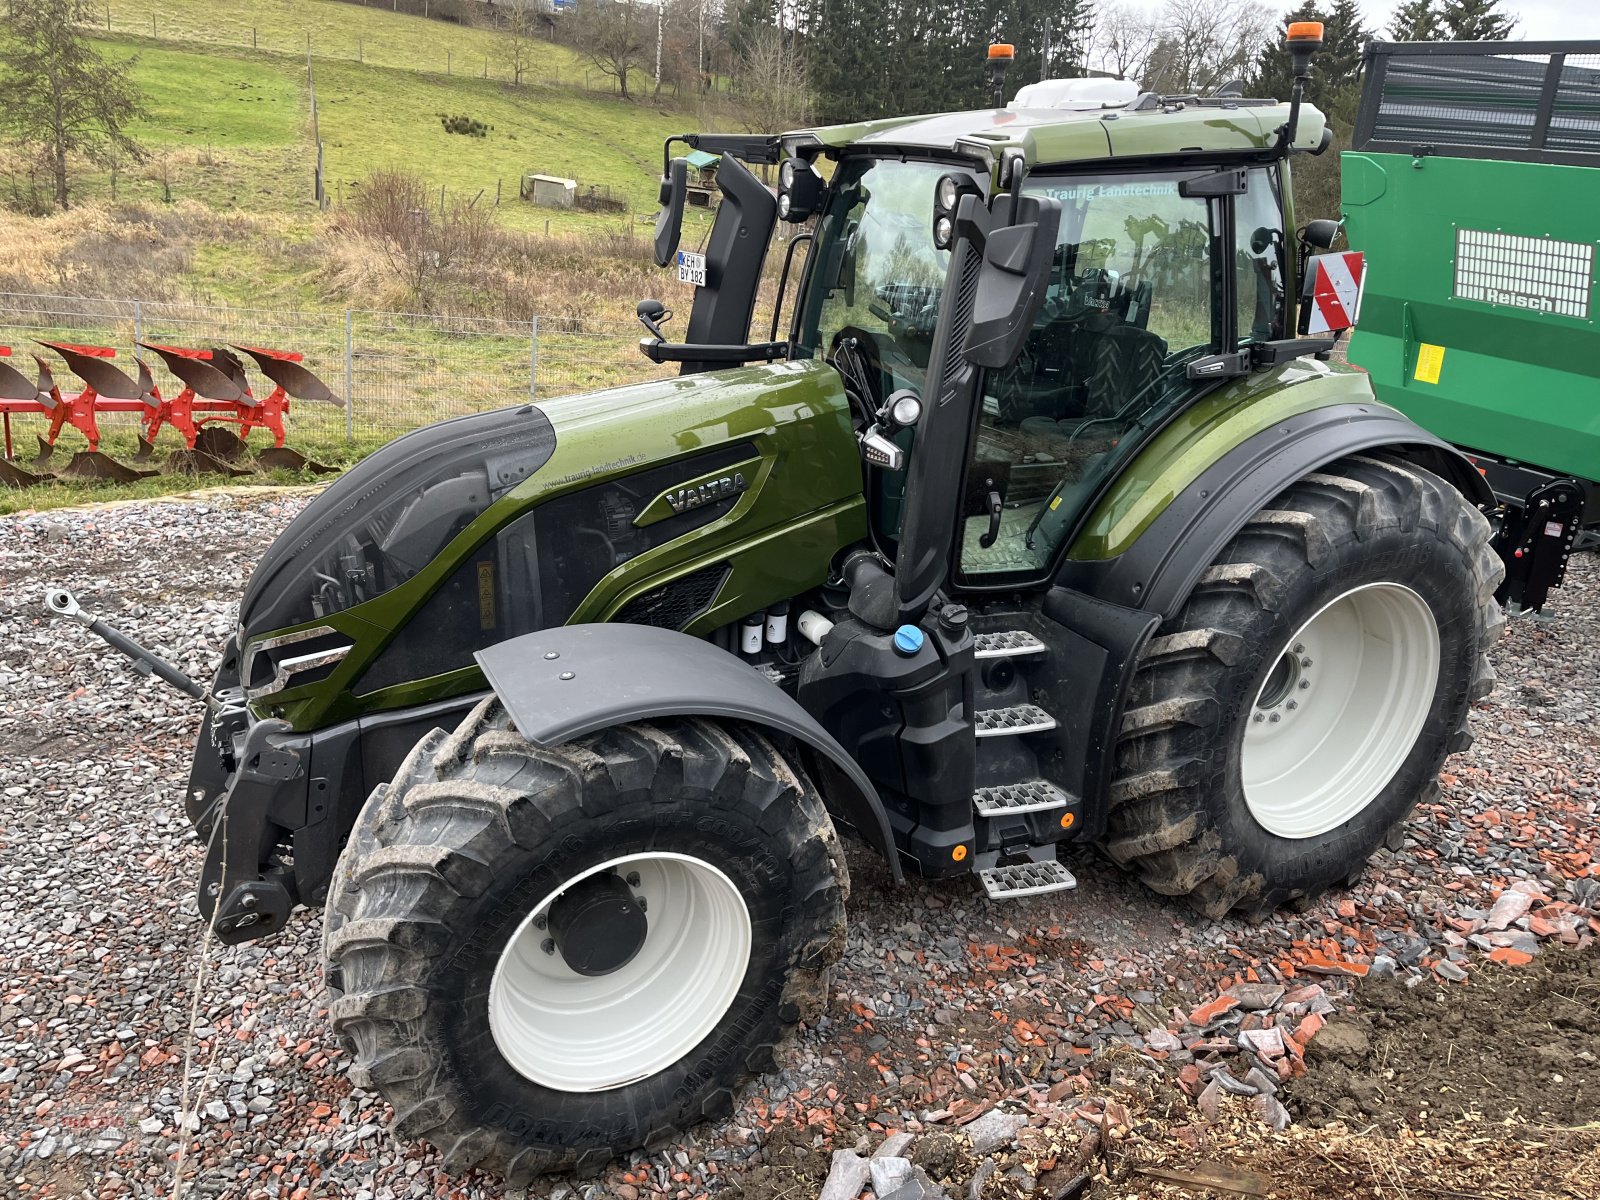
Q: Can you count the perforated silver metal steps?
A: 4